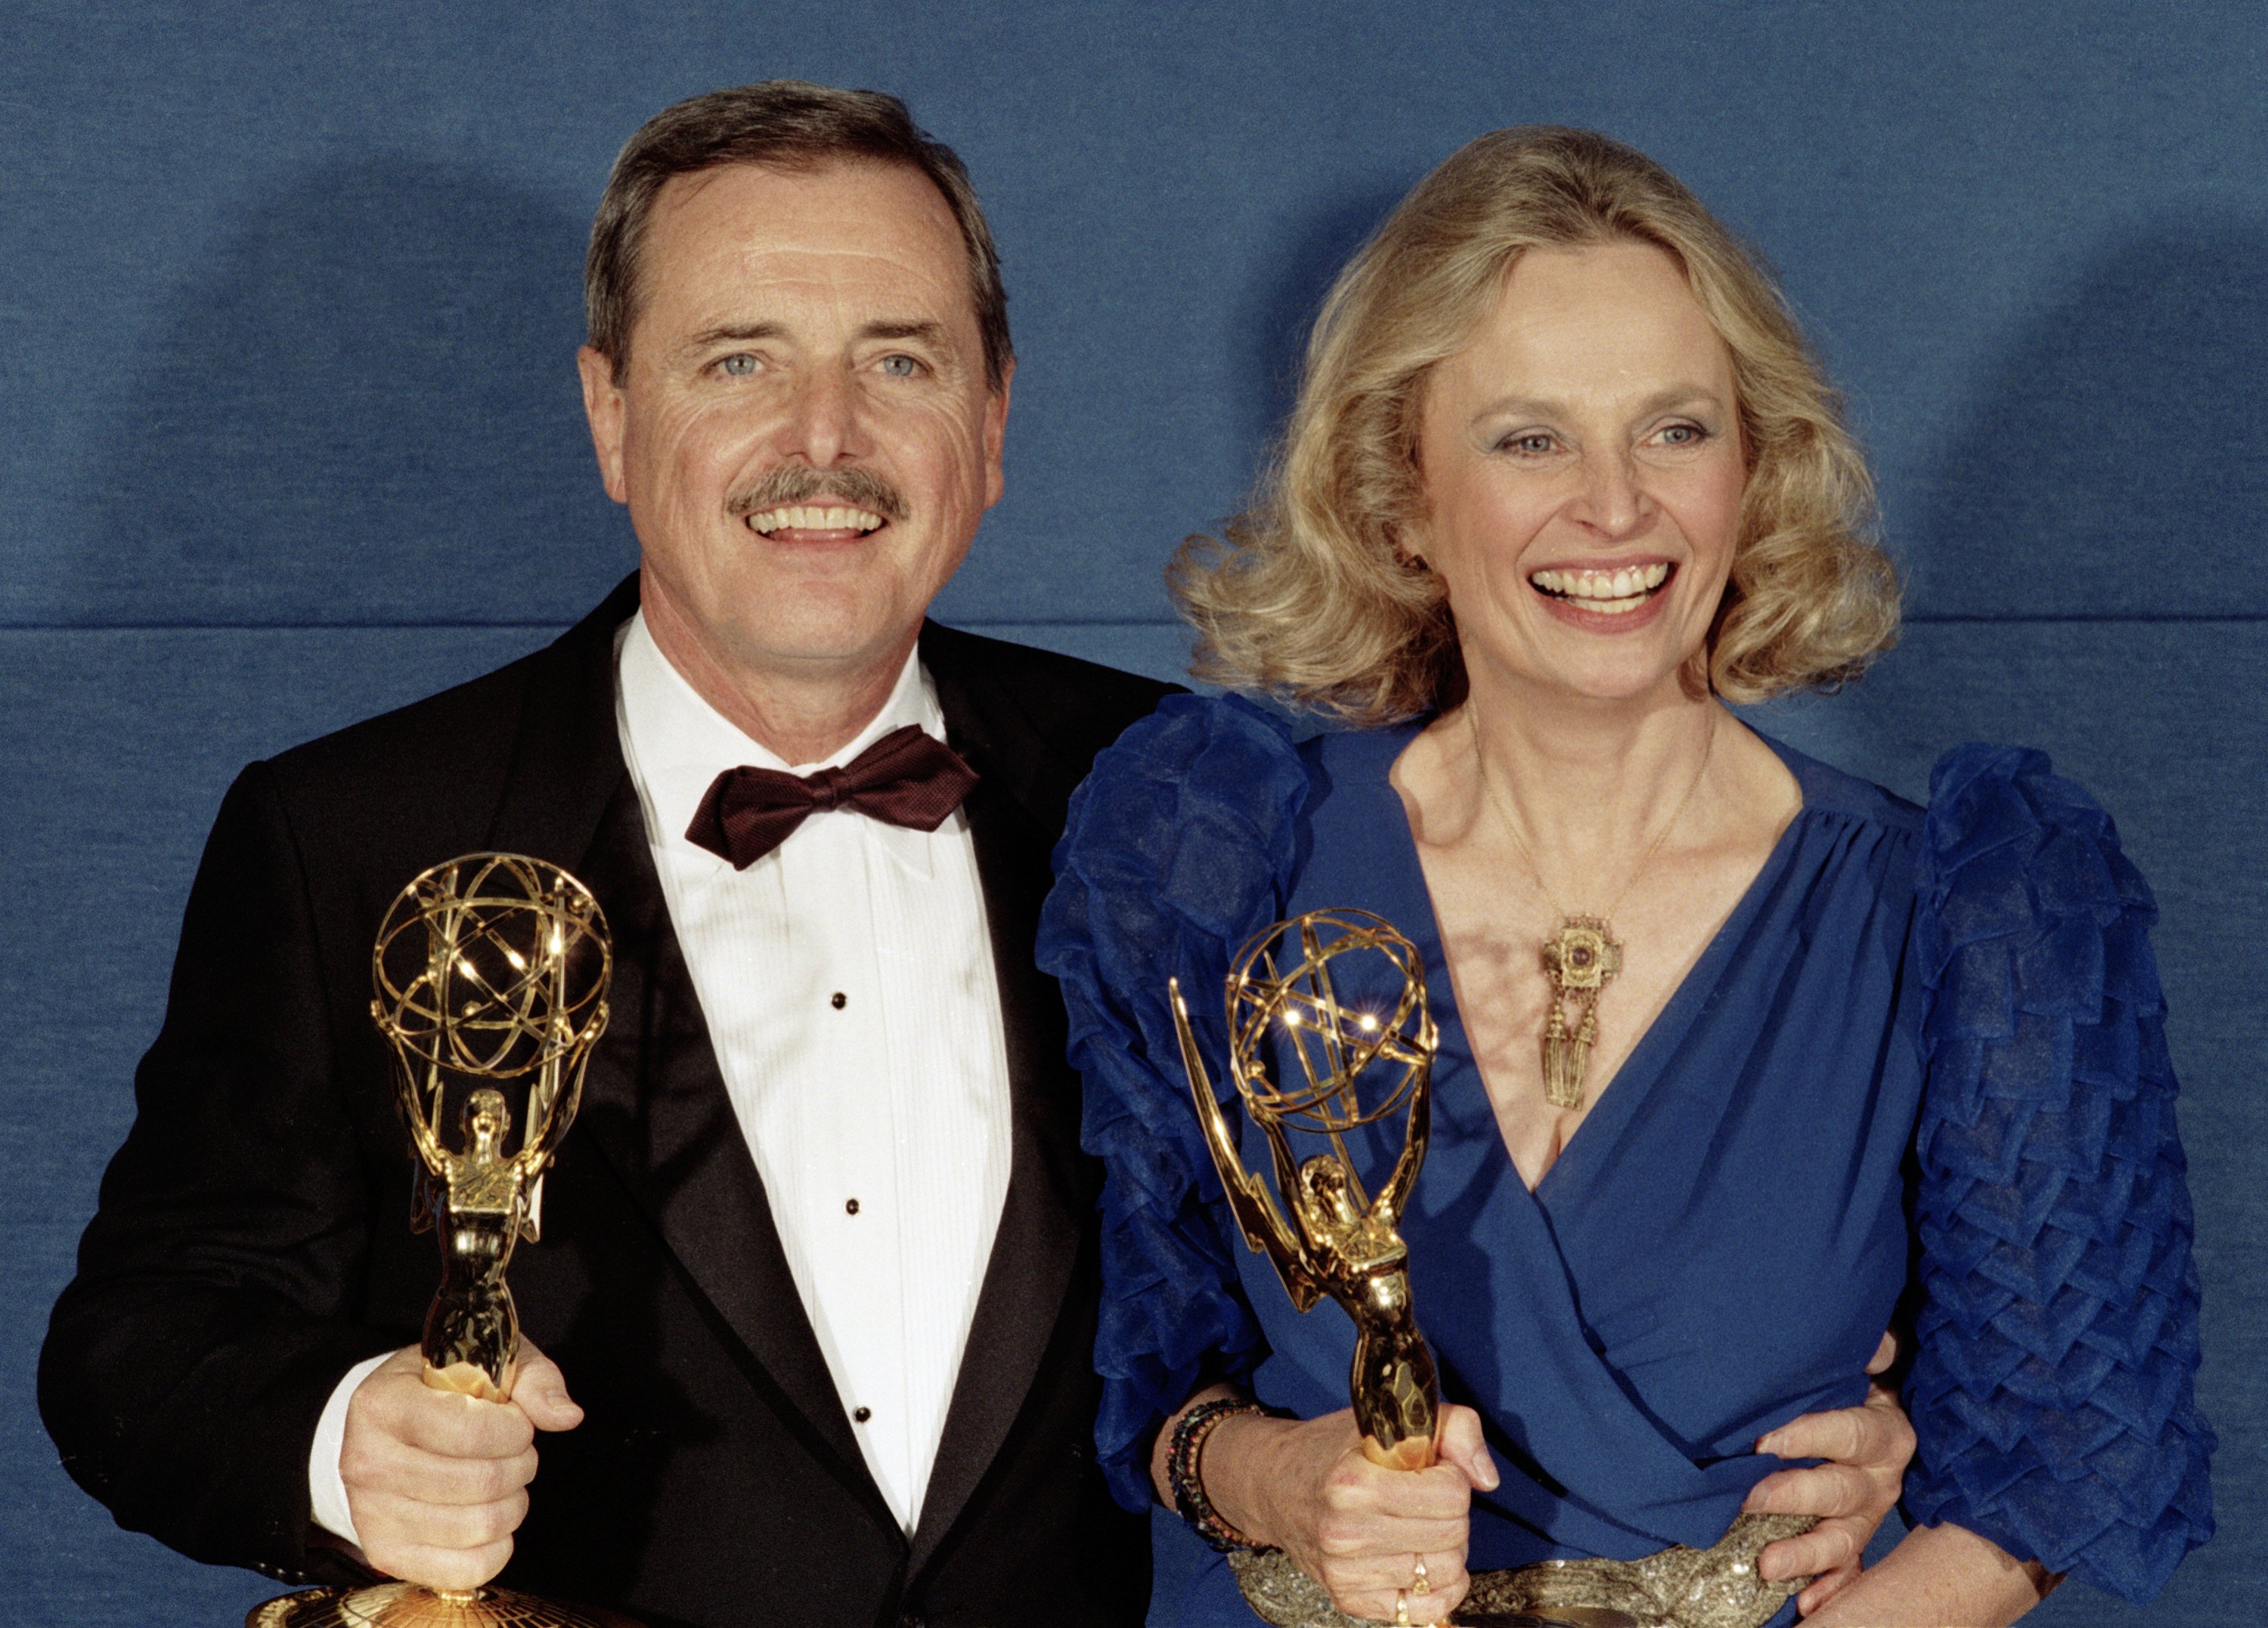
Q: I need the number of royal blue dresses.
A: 1